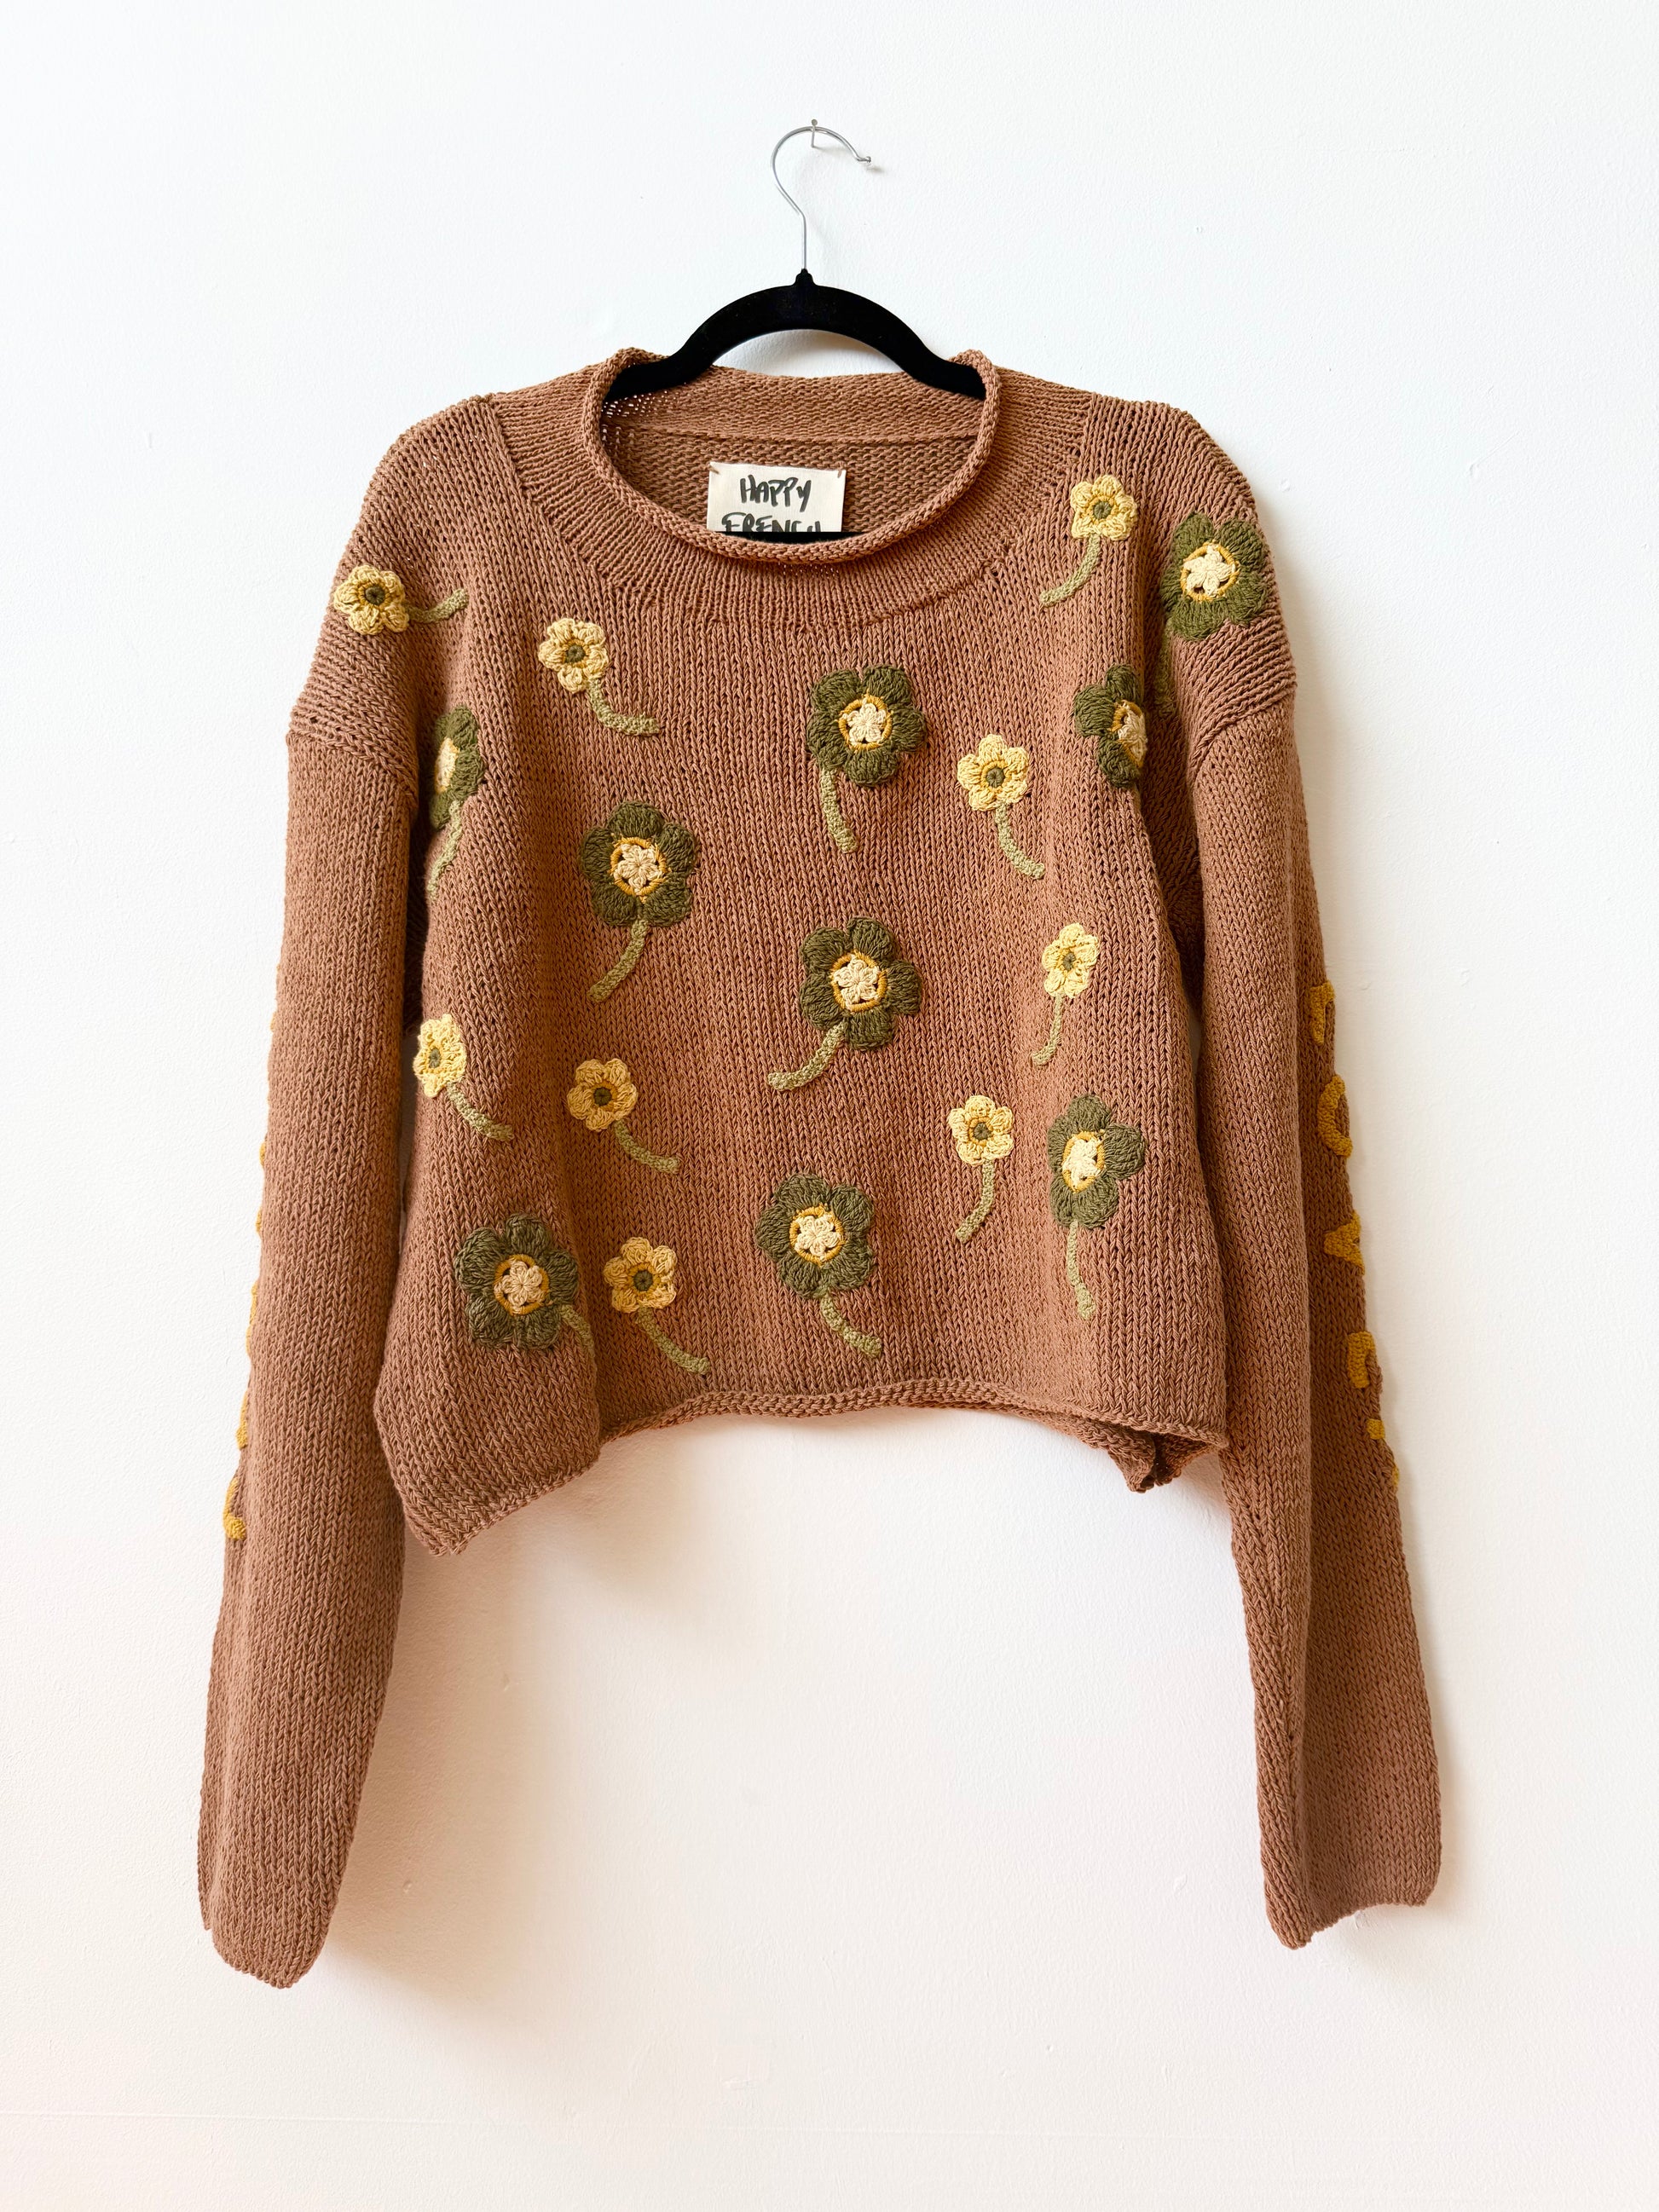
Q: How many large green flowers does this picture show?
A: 9